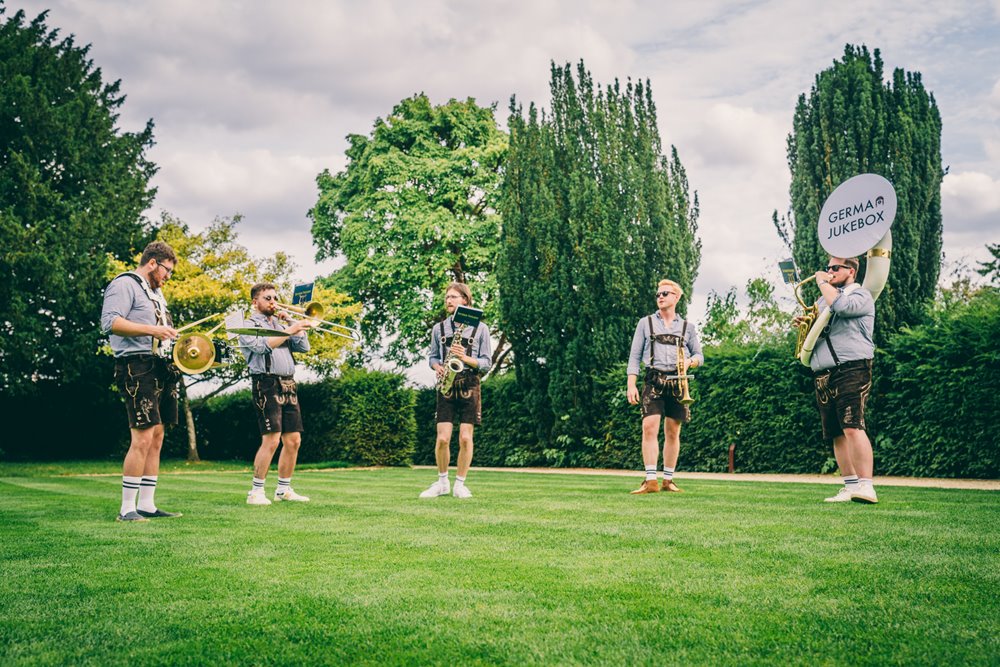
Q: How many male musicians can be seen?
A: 5